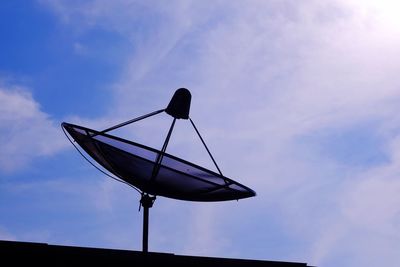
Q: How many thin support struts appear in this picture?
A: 3